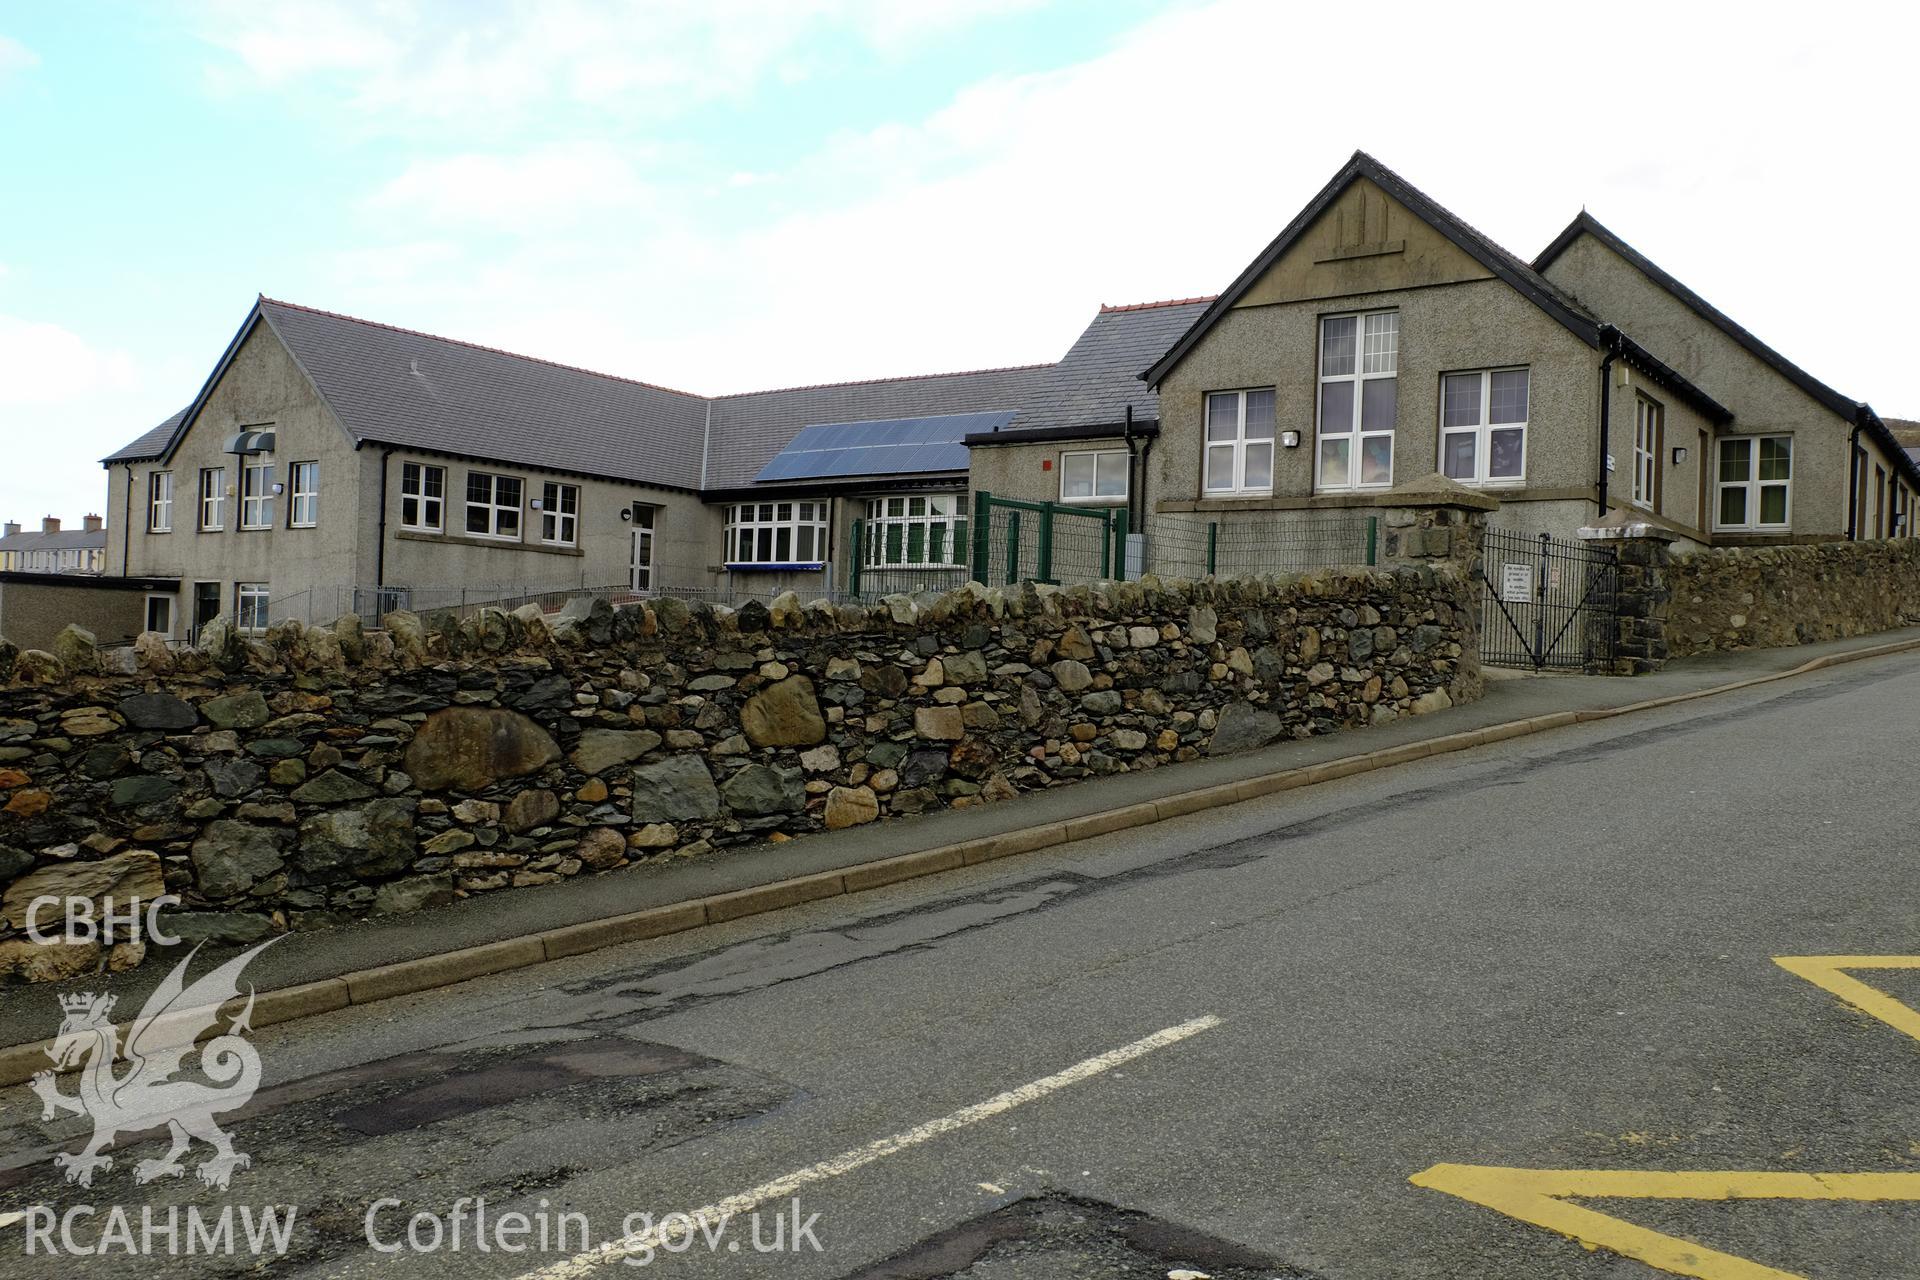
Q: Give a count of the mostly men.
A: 0